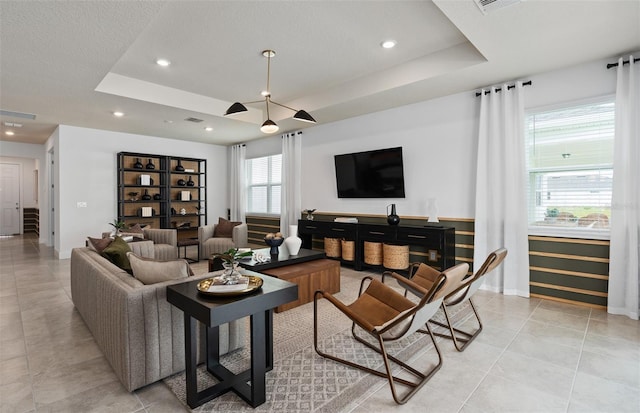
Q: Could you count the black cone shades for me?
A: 3